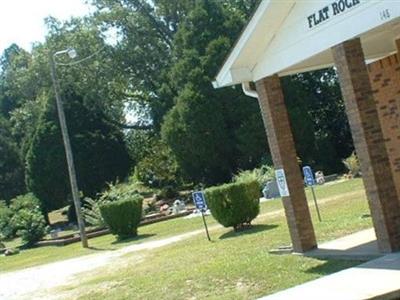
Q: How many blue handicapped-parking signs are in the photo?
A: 2